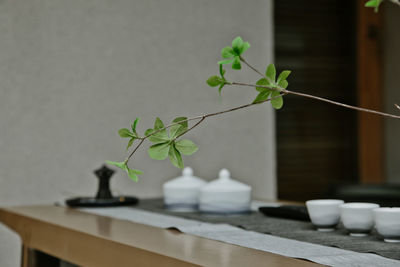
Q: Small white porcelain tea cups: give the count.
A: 3